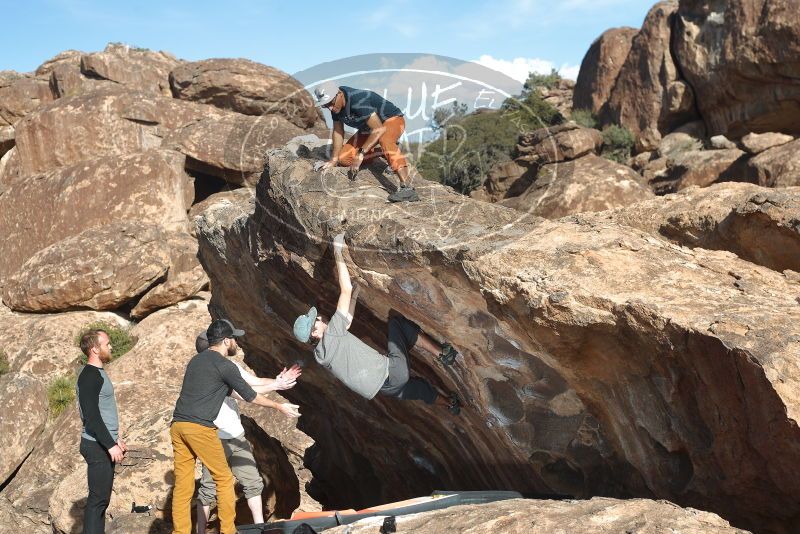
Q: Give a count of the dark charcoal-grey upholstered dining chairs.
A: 0